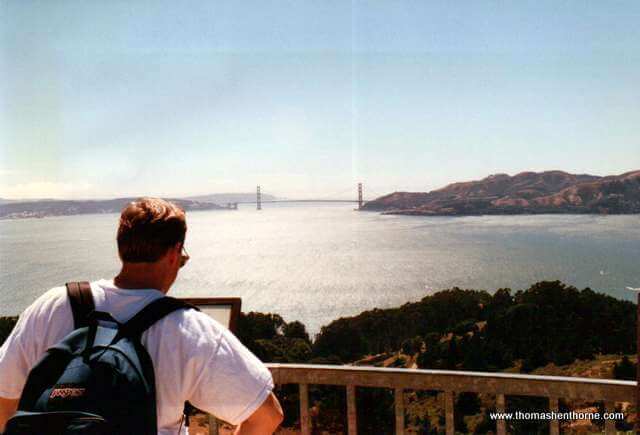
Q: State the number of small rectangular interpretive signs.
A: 1